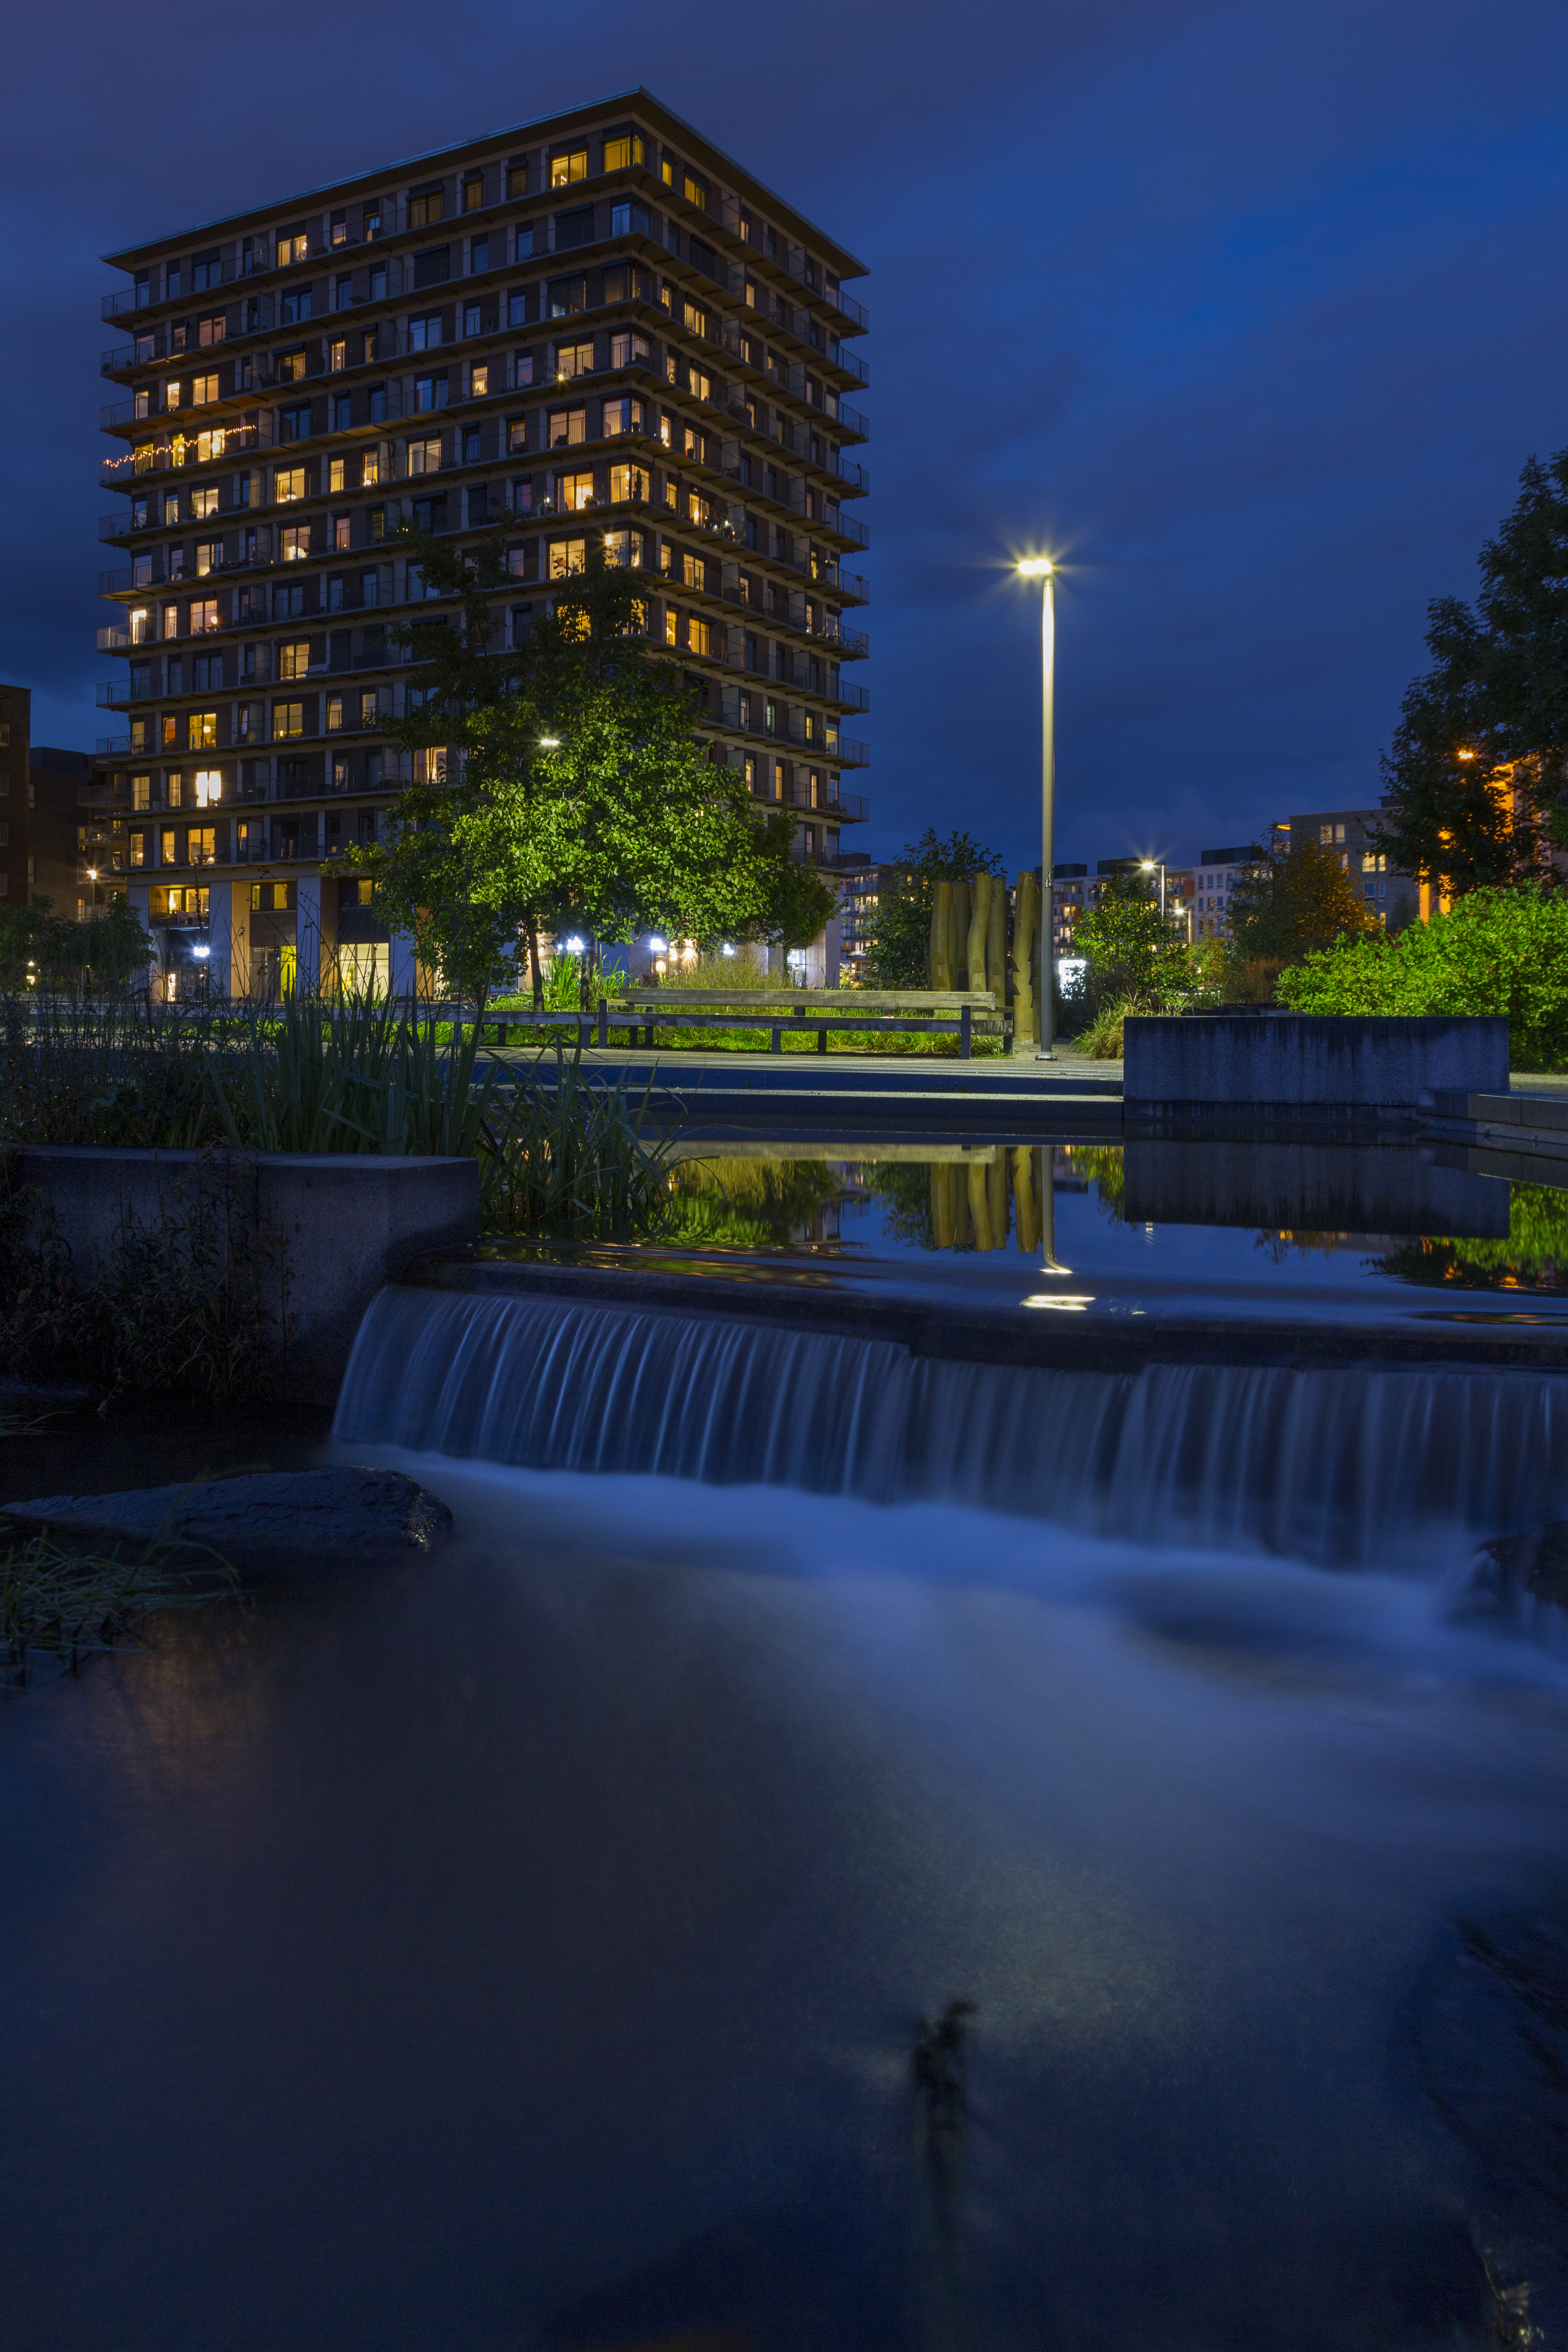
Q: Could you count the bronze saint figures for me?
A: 0